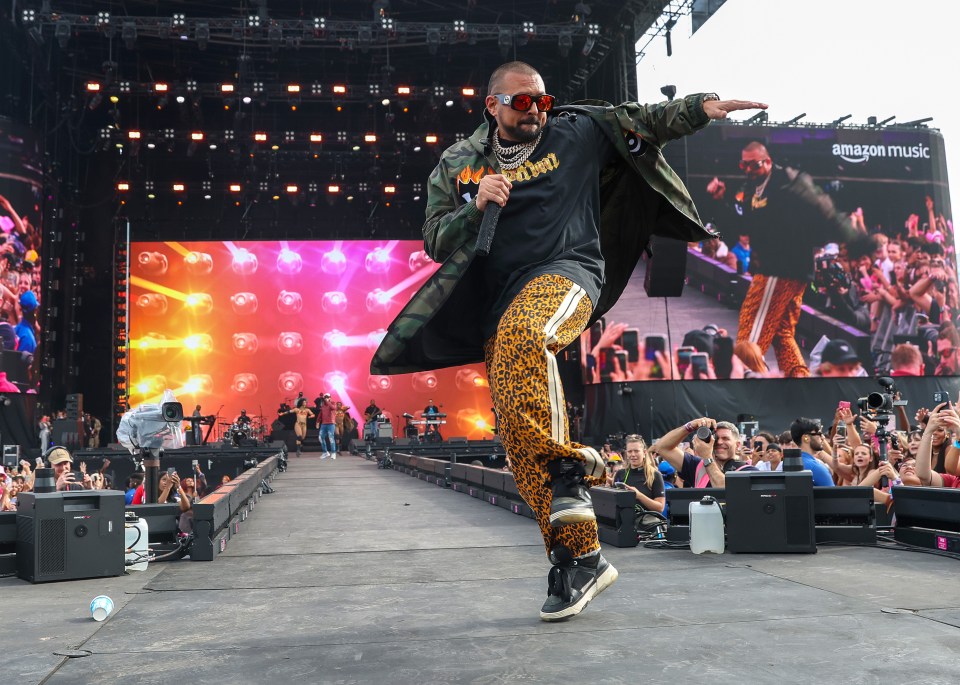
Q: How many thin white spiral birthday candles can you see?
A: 0